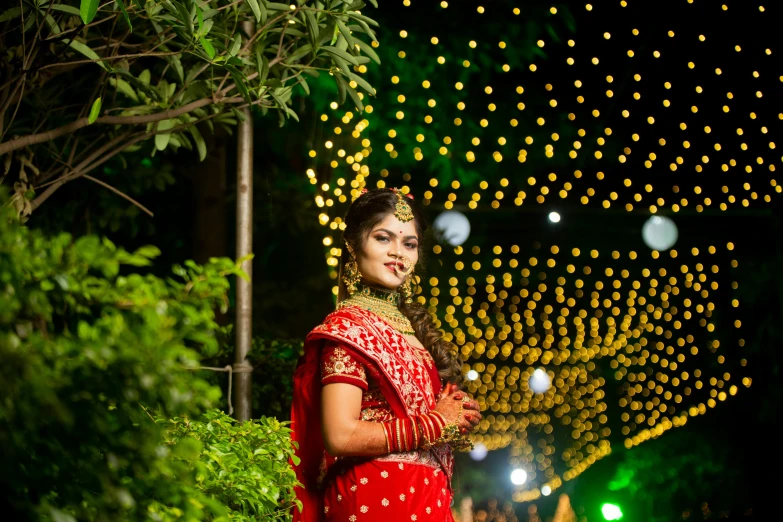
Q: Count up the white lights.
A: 8